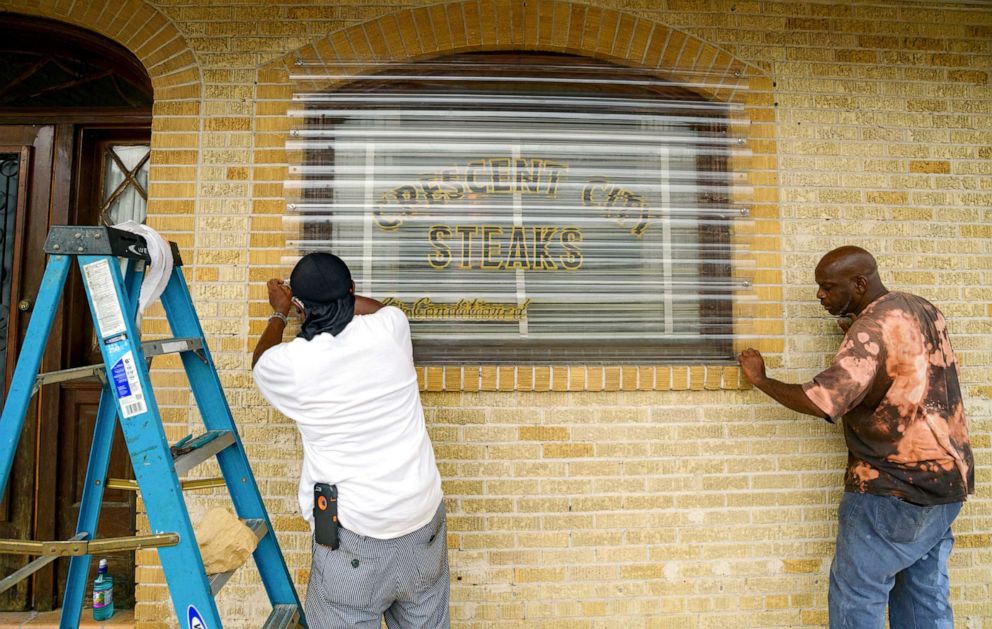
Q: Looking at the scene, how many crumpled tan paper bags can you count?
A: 1